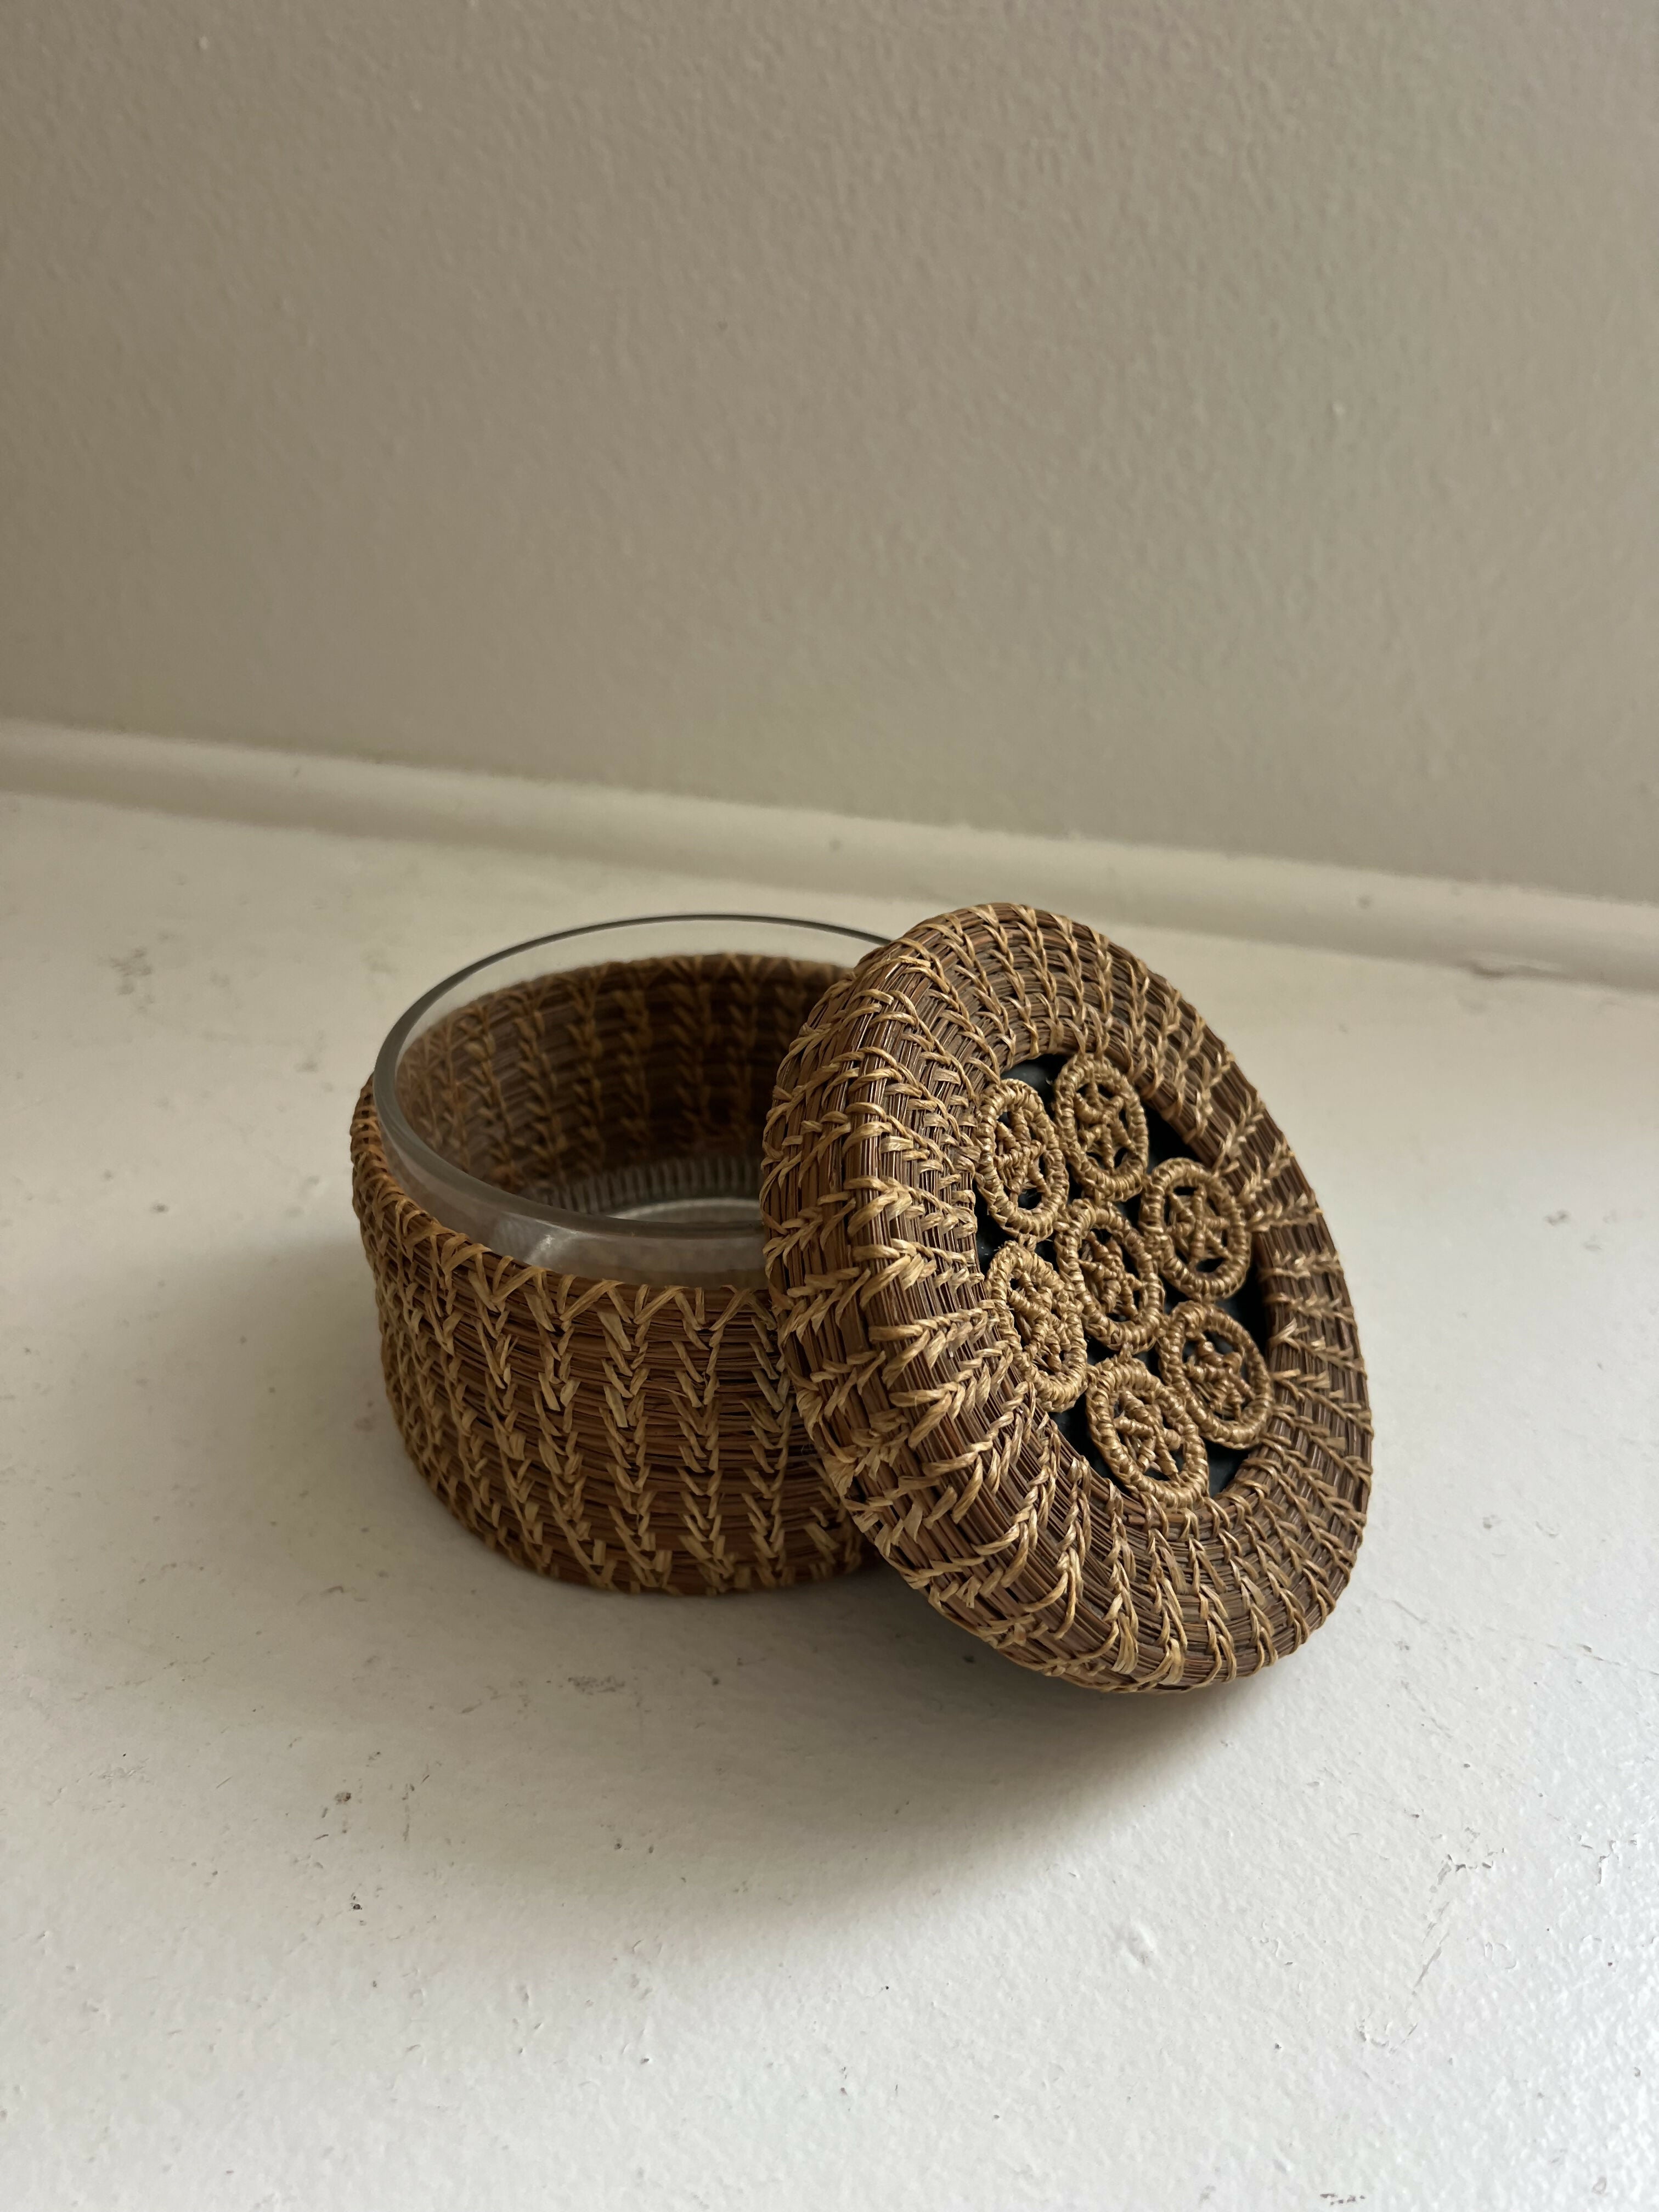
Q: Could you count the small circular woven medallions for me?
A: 7